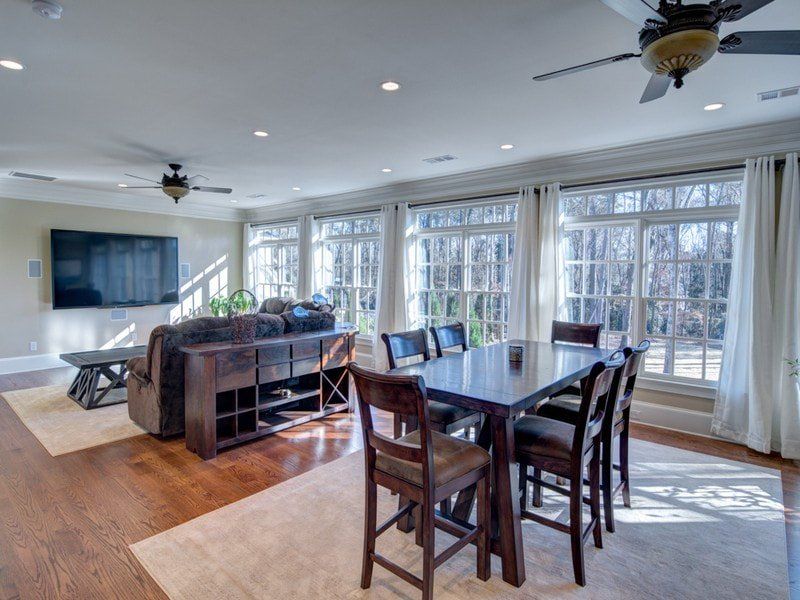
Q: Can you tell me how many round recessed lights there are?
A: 9